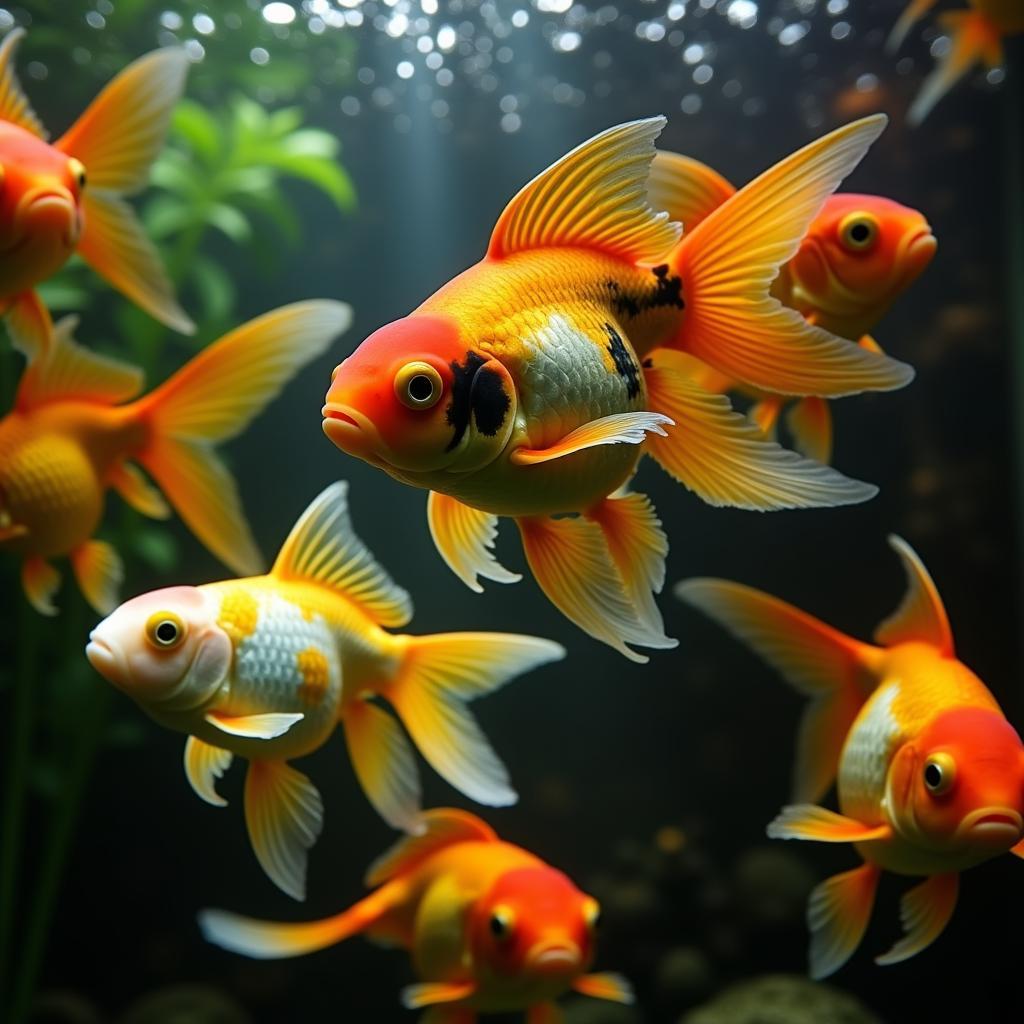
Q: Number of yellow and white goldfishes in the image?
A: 1